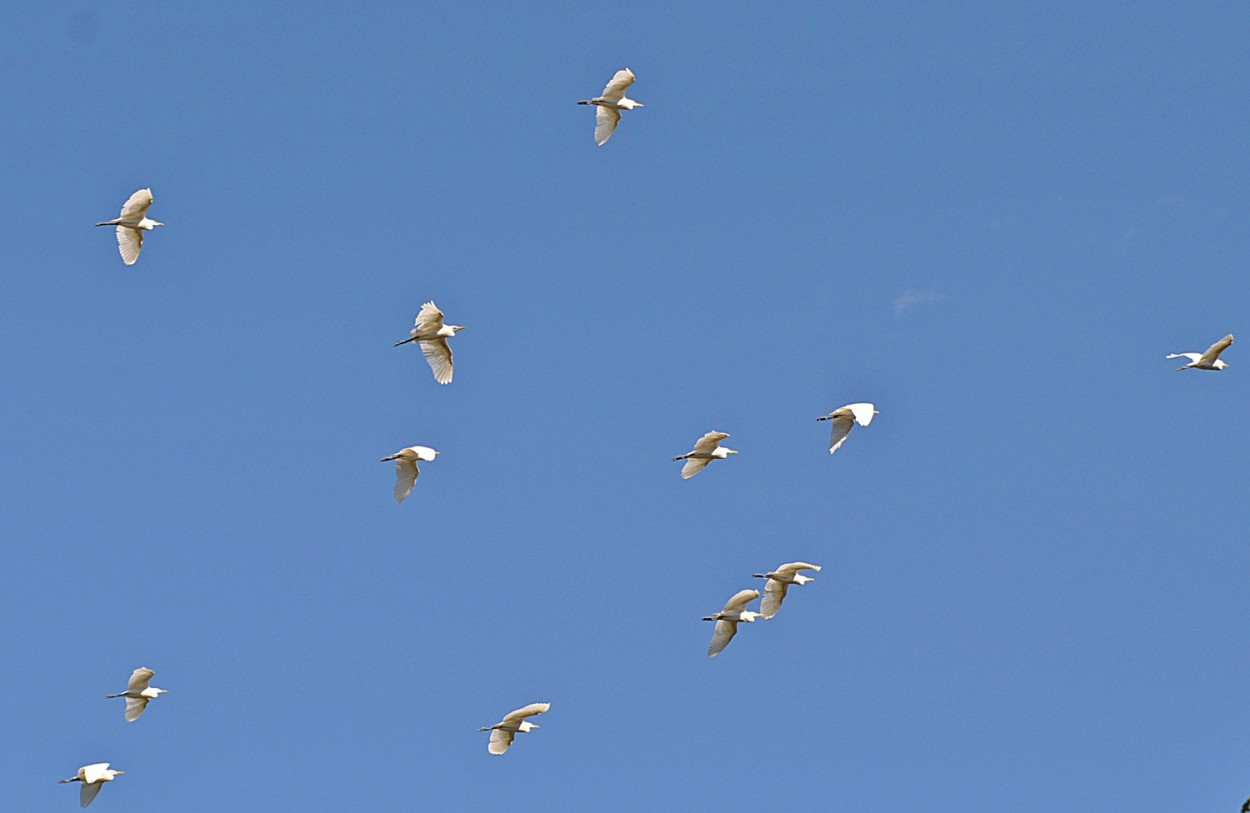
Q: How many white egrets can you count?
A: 12